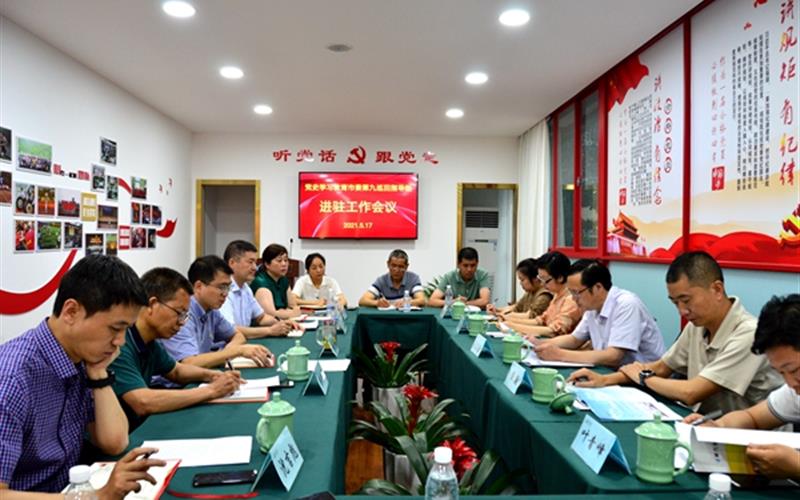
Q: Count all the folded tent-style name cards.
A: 10